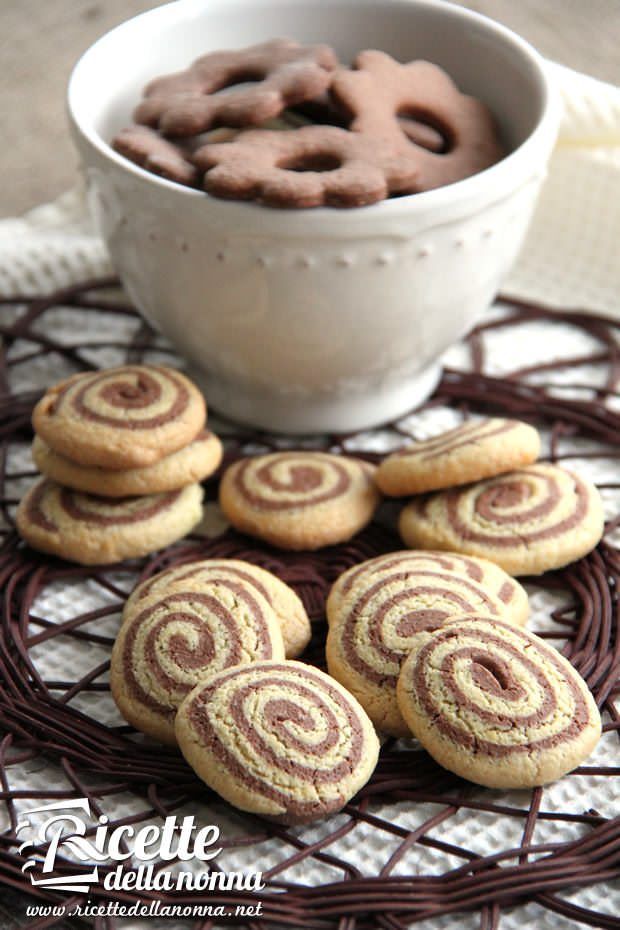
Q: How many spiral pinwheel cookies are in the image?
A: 12